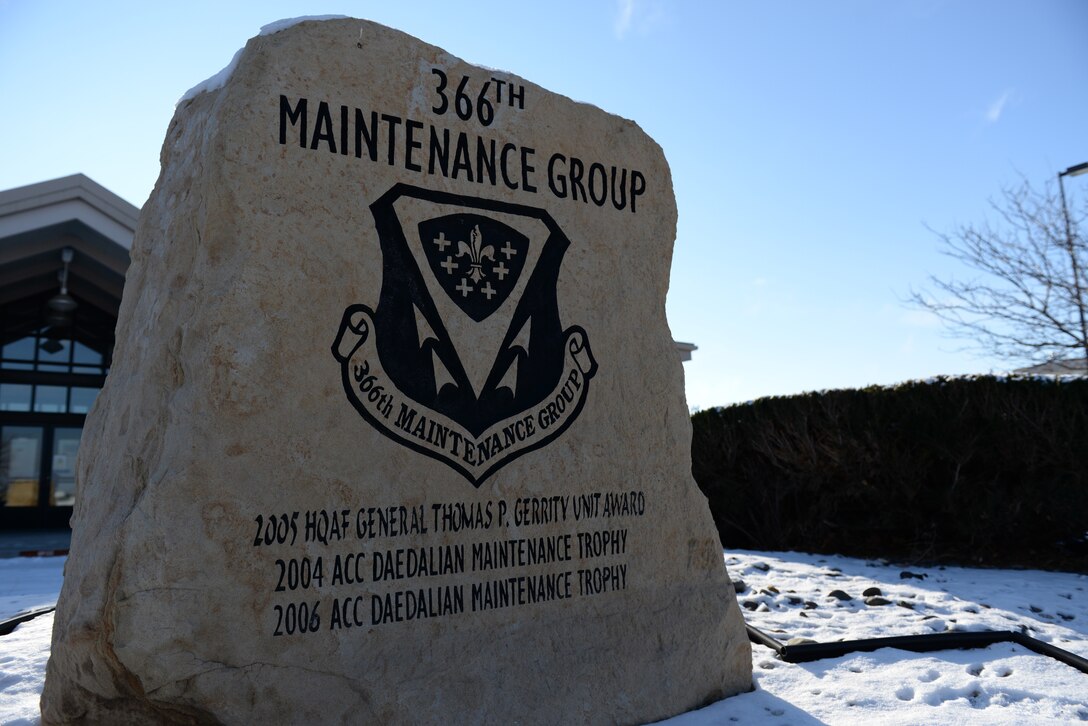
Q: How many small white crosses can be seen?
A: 6